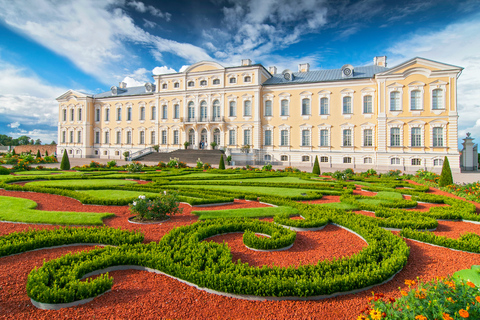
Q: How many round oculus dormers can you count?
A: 4